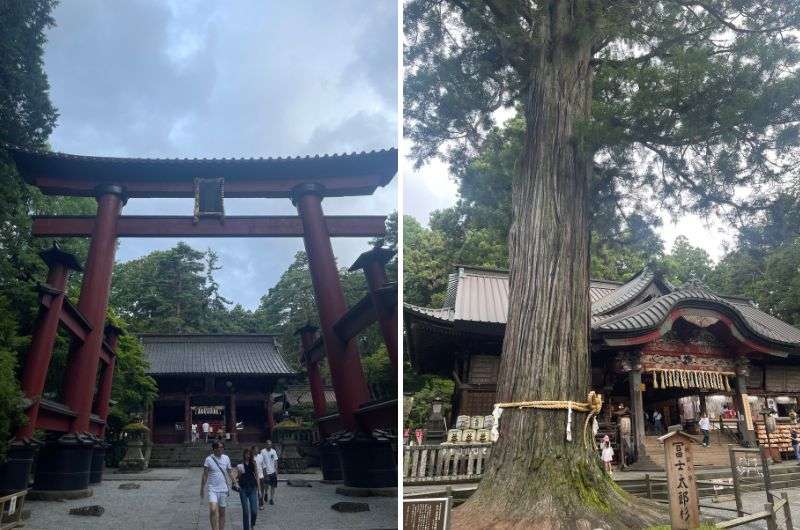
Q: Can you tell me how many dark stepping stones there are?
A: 4